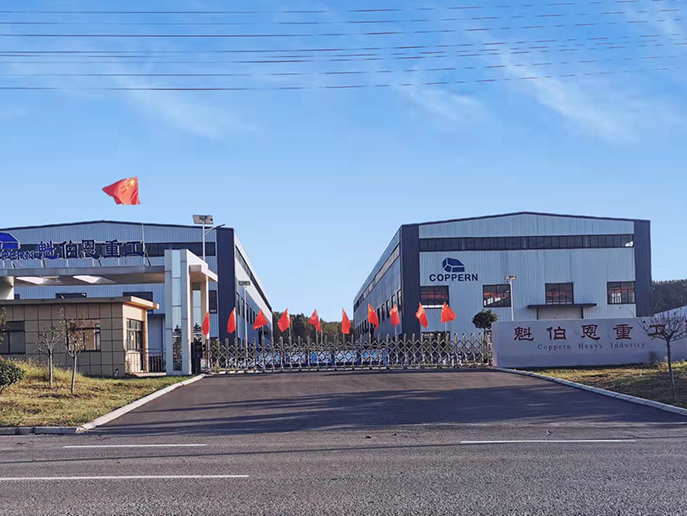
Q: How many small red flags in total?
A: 10